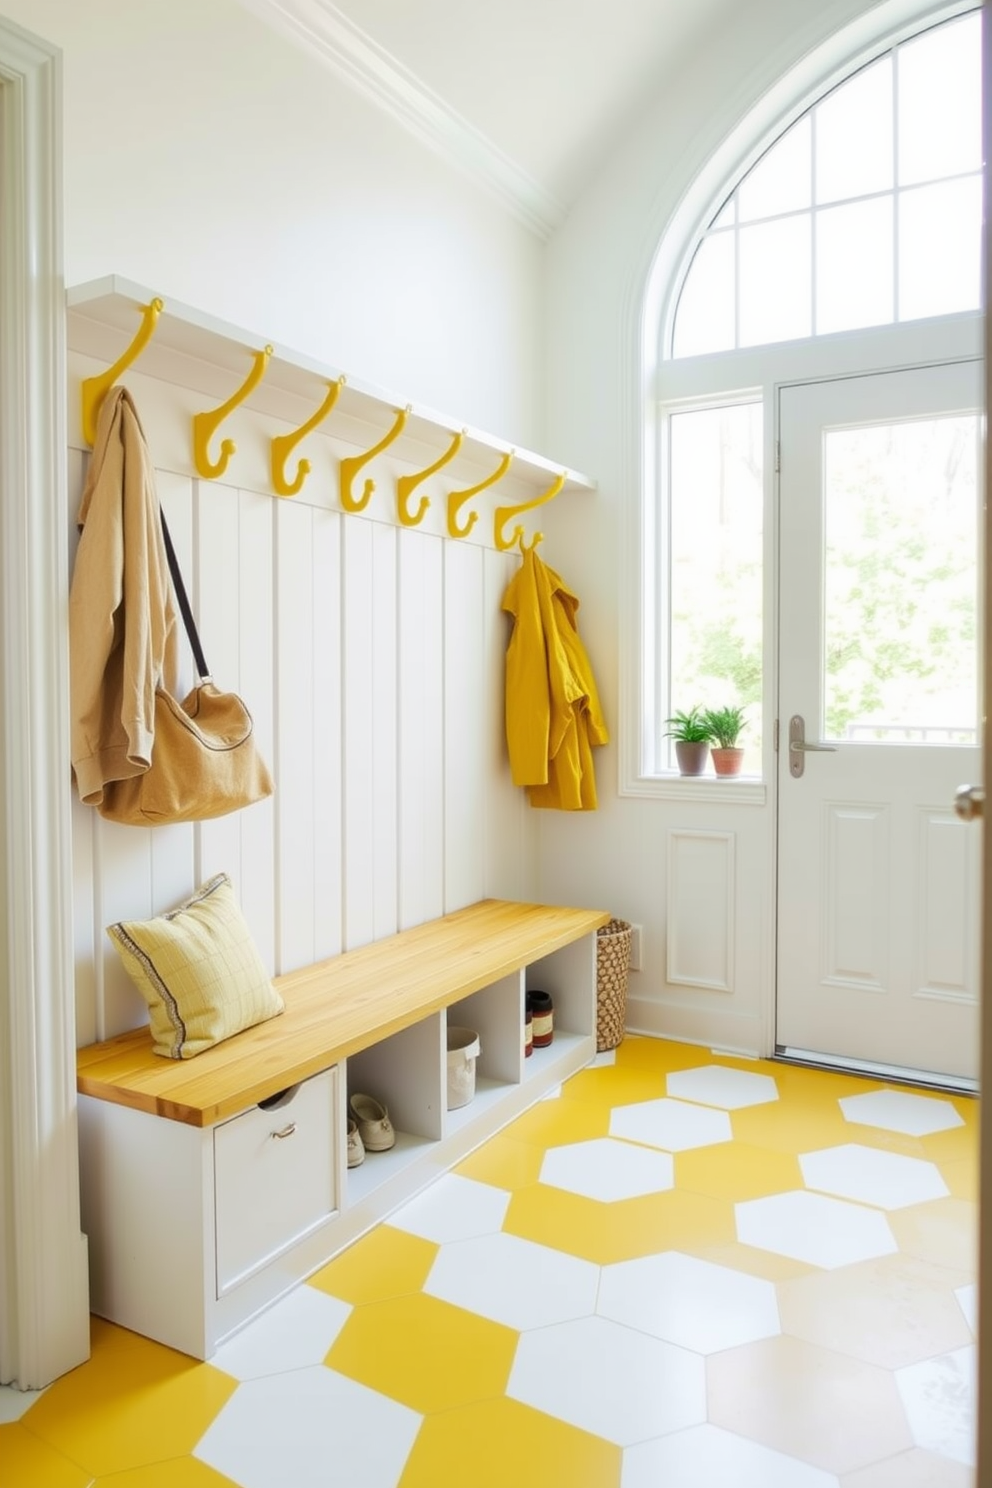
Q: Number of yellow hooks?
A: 7